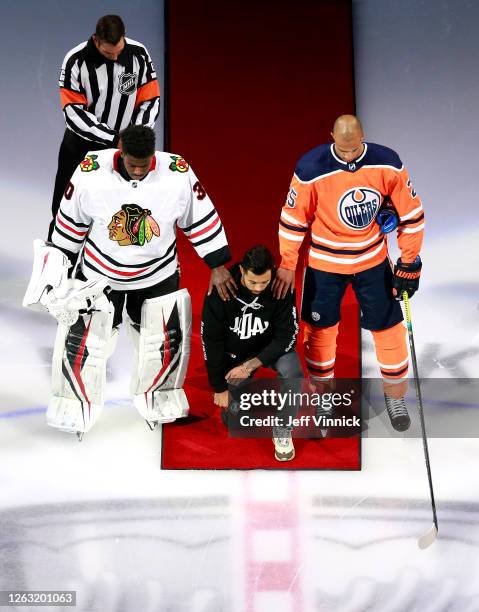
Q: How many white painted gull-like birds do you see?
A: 0